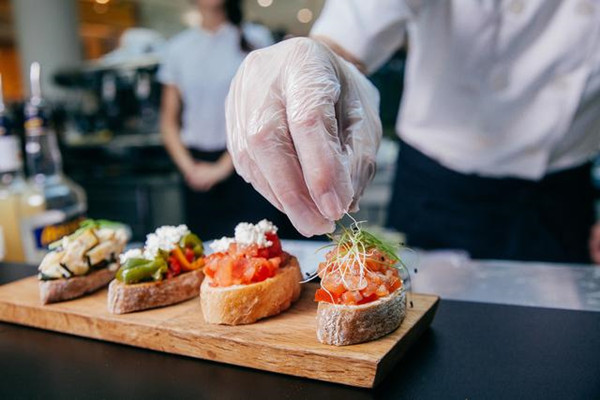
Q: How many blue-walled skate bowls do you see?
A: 0